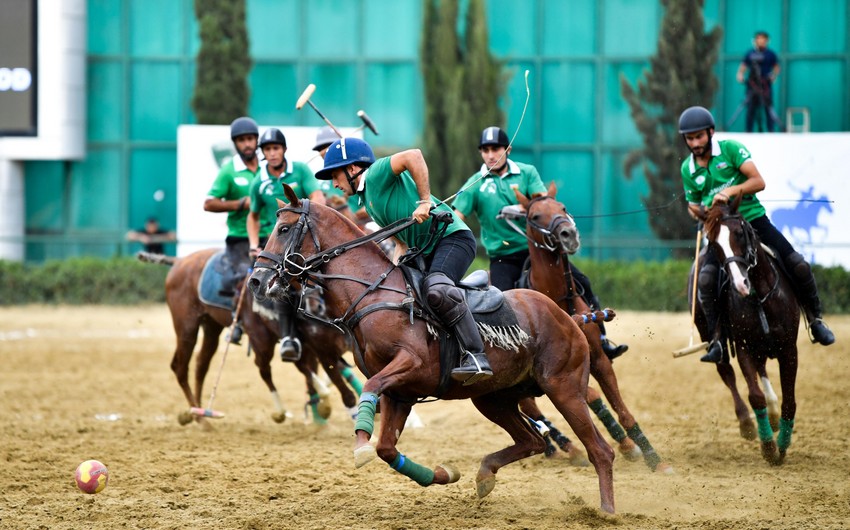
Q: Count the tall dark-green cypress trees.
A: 3